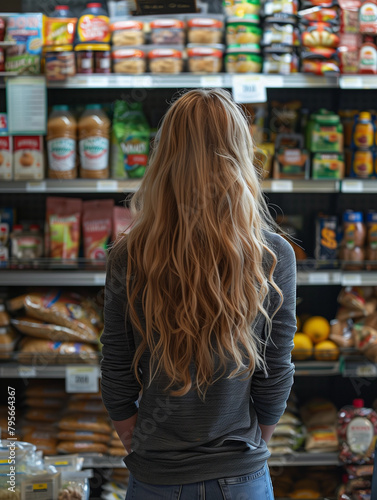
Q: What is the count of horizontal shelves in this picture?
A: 5